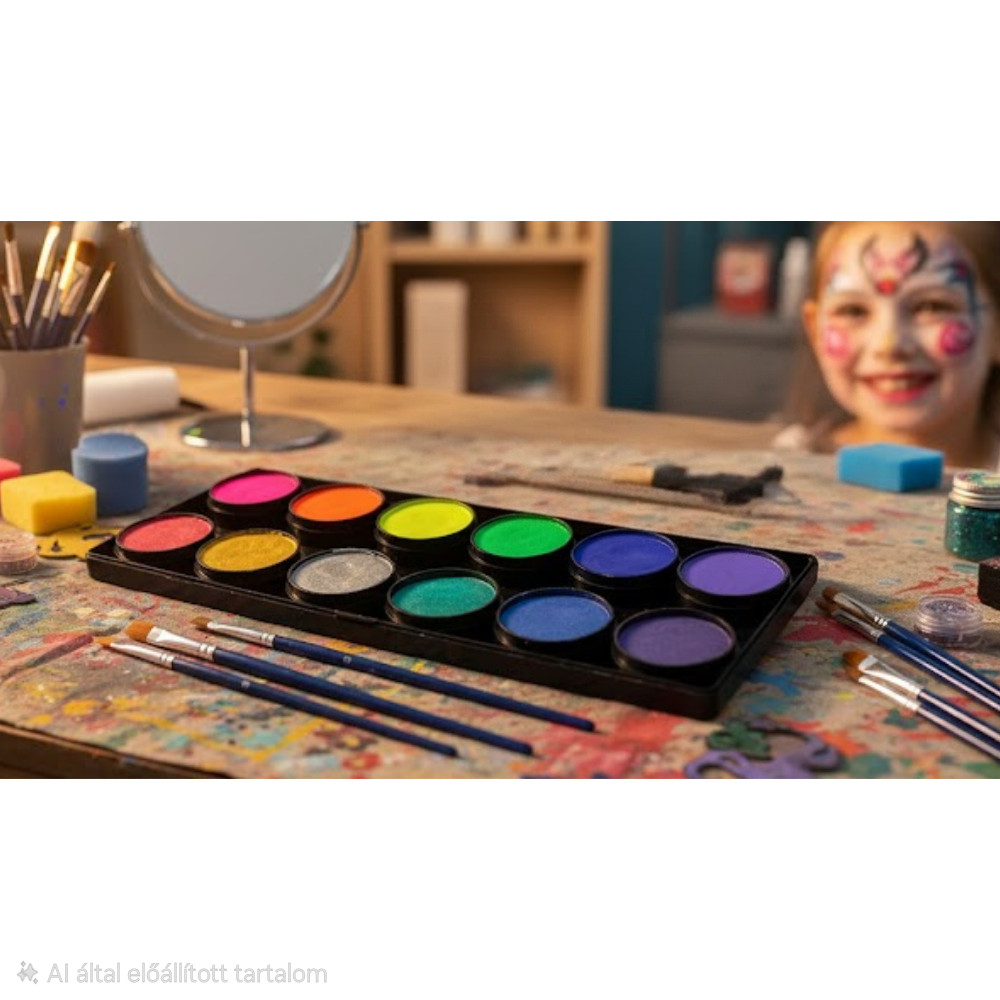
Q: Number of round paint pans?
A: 12